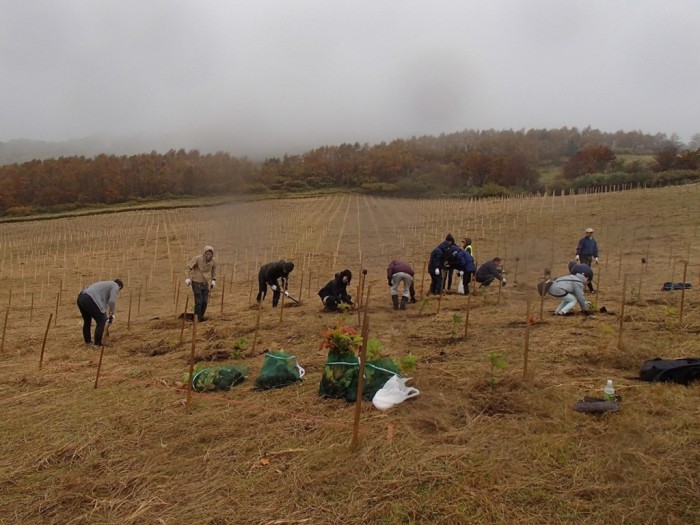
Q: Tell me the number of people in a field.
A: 13